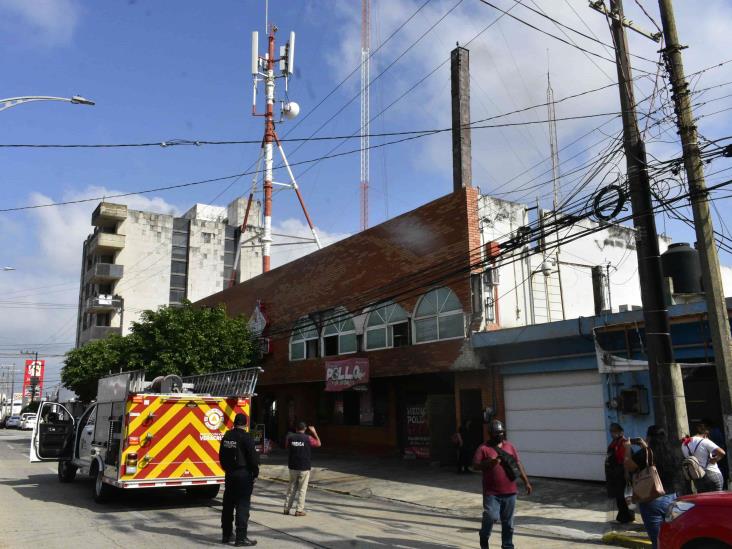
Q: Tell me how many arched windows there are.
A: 4